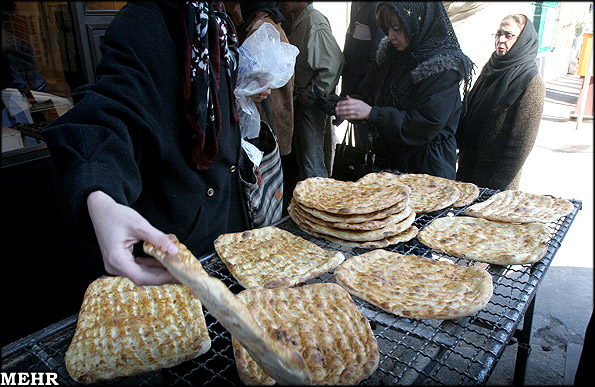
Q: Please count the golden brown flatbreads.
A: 14